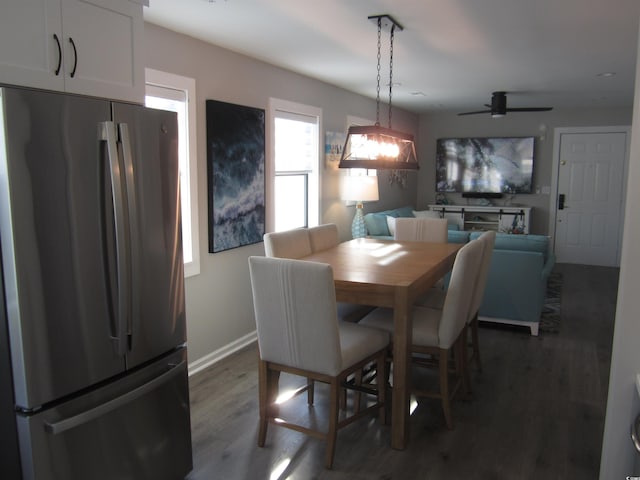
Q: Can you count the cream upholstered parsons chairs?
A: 6